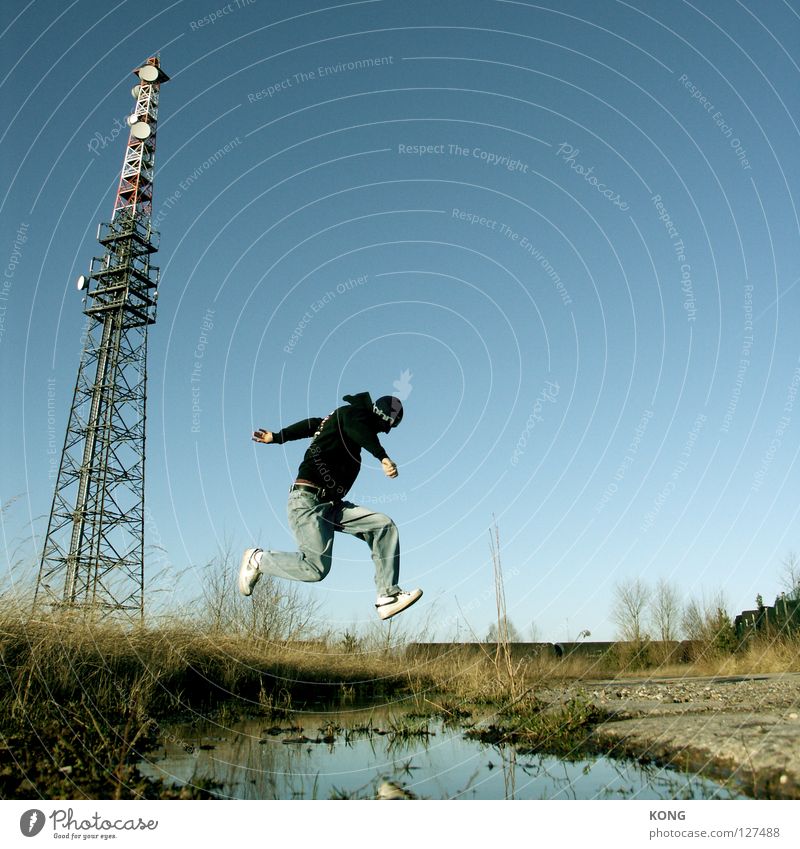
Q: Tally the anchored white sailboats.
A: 0